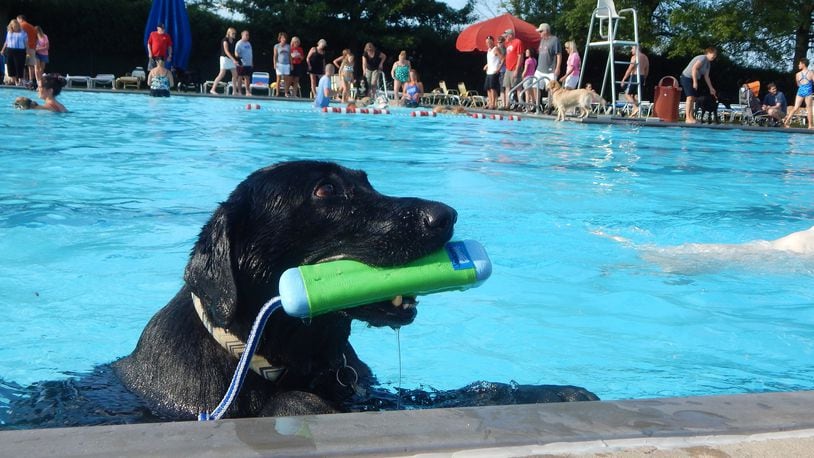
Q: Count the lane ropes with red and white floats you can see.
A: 1